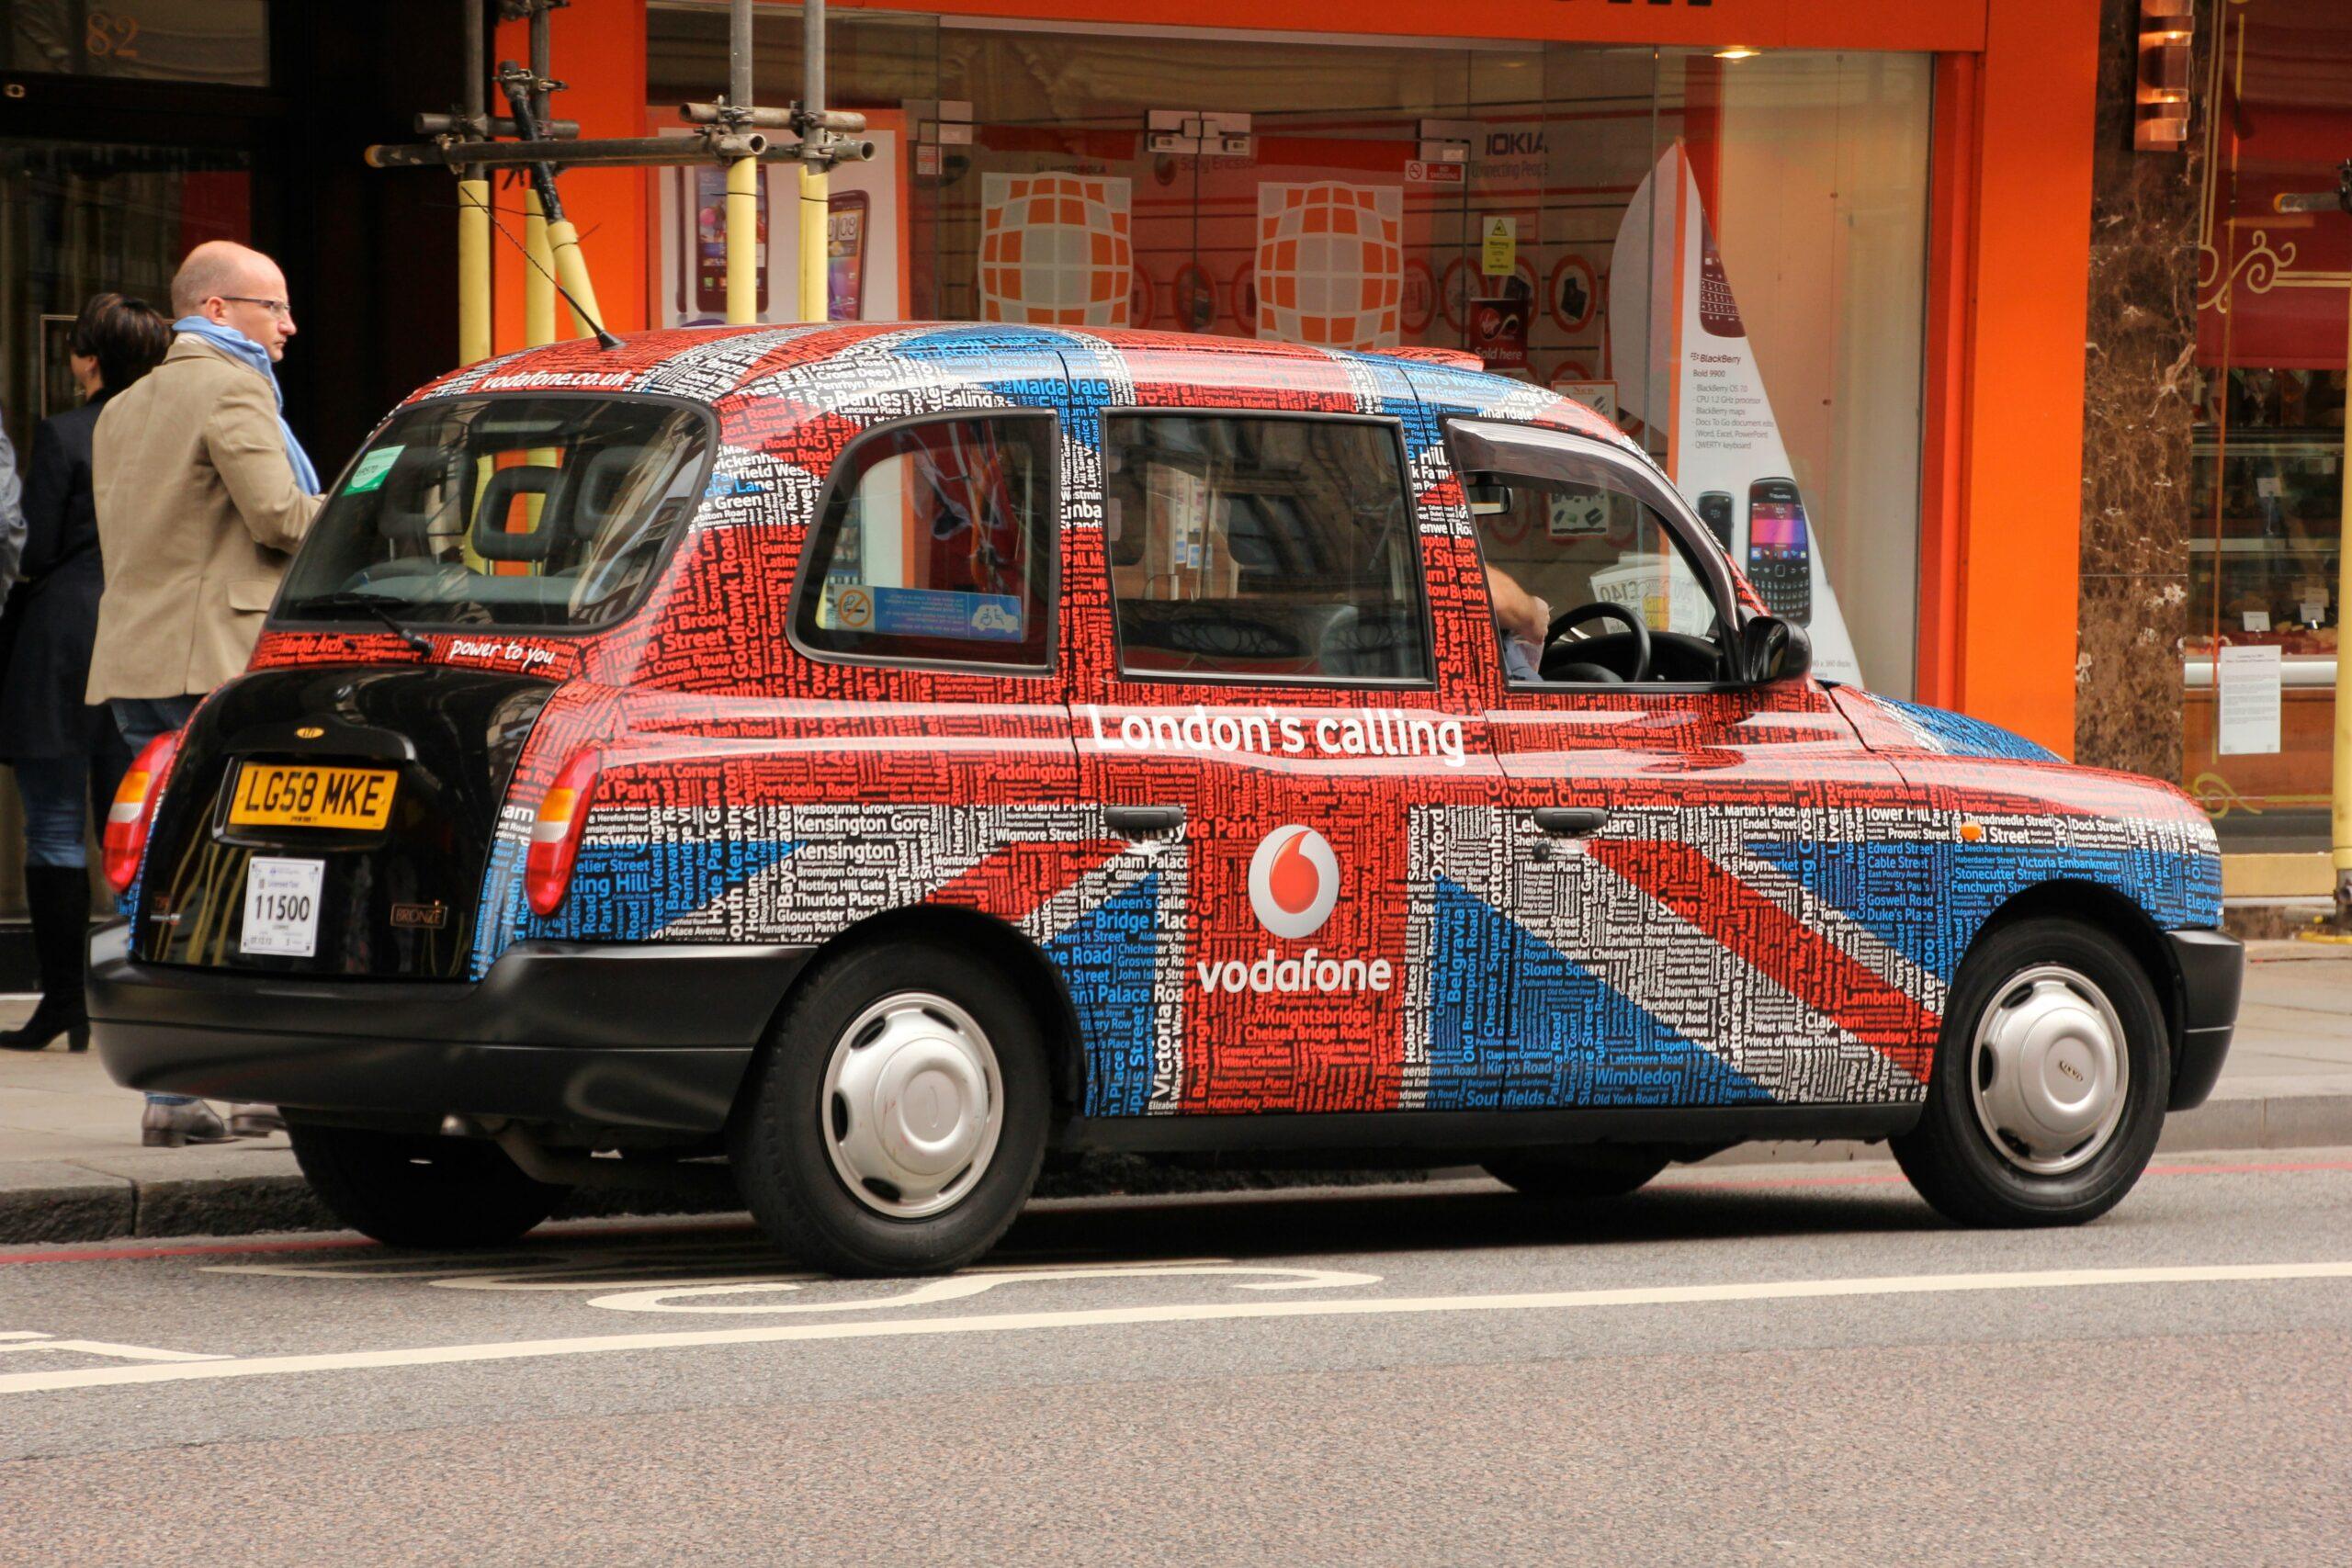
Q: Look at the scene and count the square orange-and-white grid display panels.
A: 2